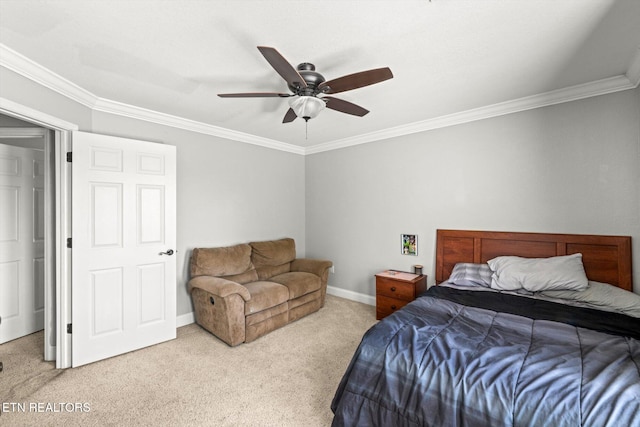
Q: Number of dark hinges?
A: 3